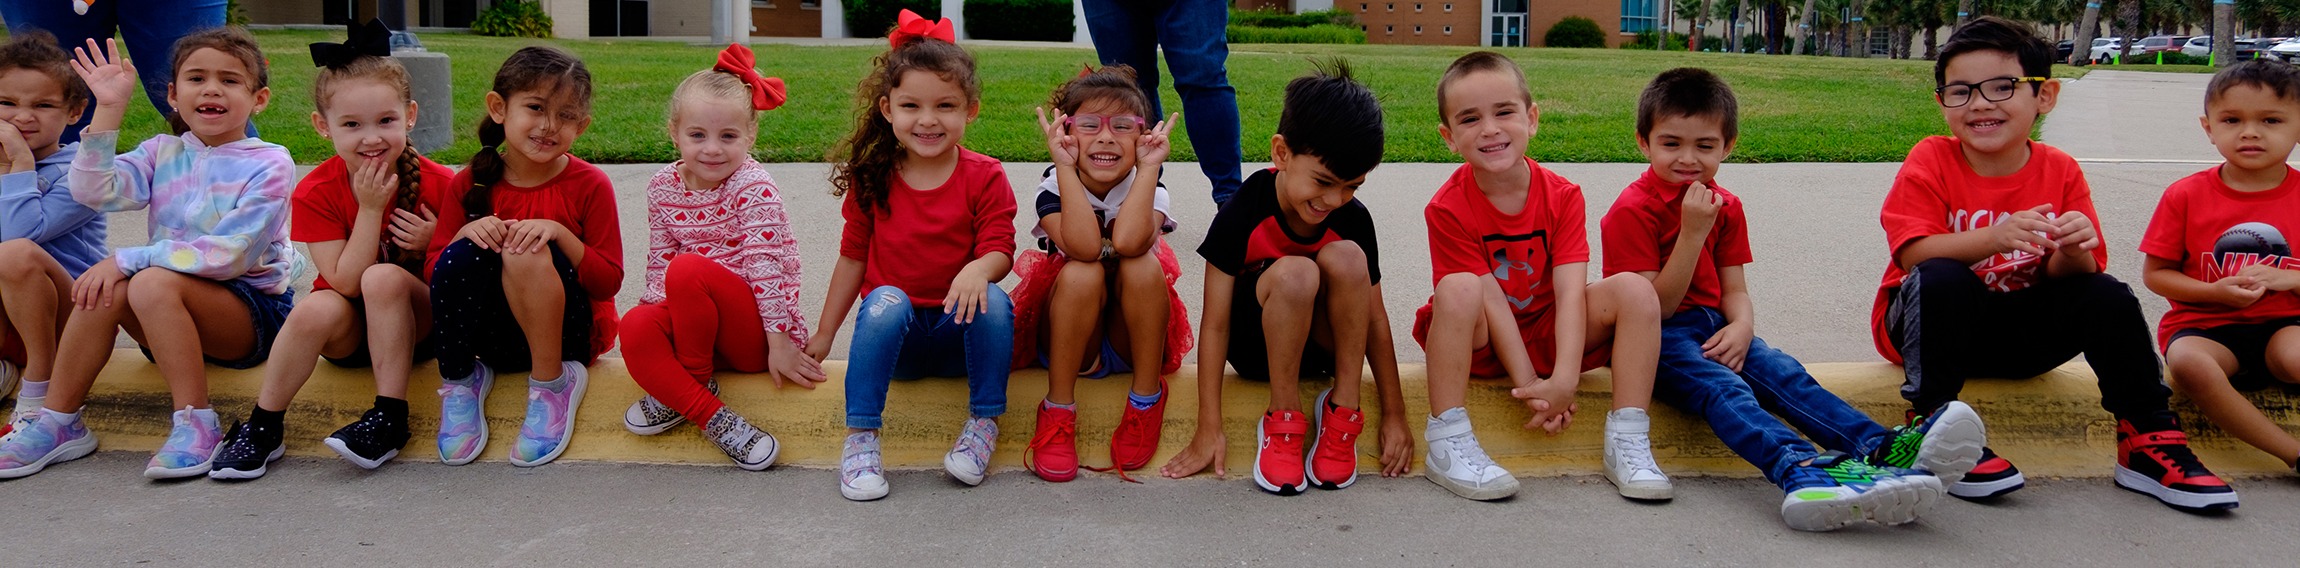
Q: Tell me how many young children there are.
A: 12